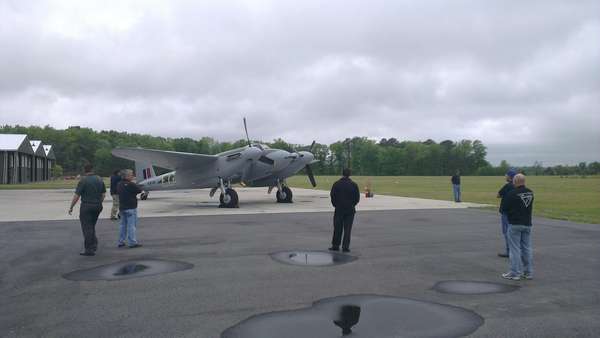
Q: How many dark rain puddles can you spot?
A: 4